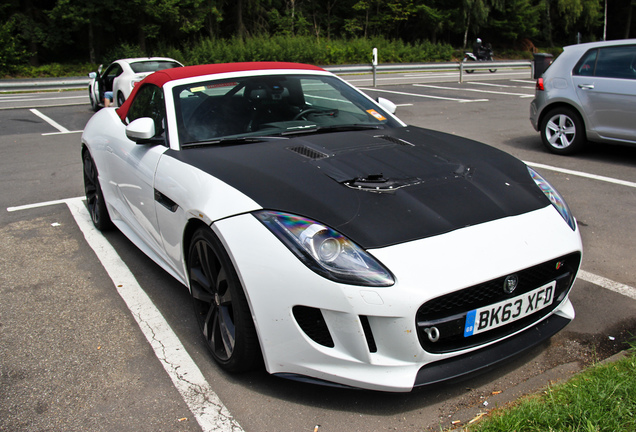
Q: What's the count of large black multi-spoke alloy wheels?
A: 2